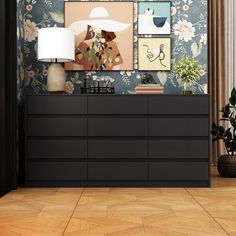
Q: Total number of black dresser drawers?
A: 12